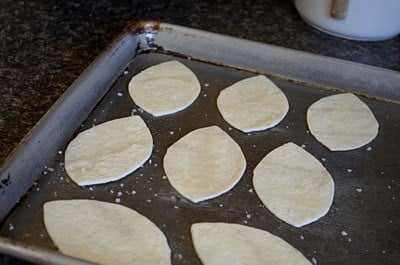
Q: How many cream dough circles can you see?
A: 8